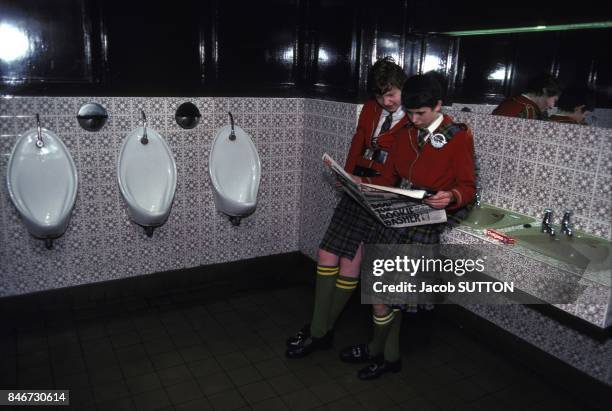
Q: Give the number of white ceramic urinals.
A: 3